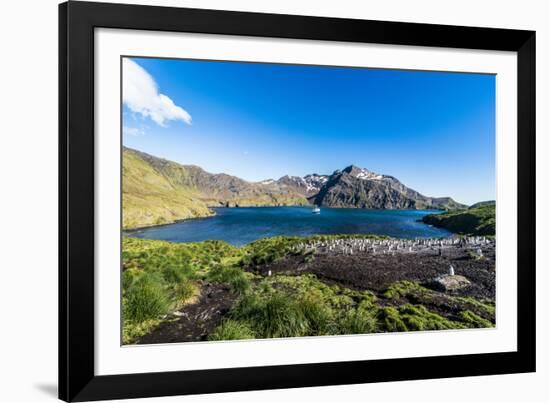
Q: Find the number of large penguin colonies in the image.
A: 1